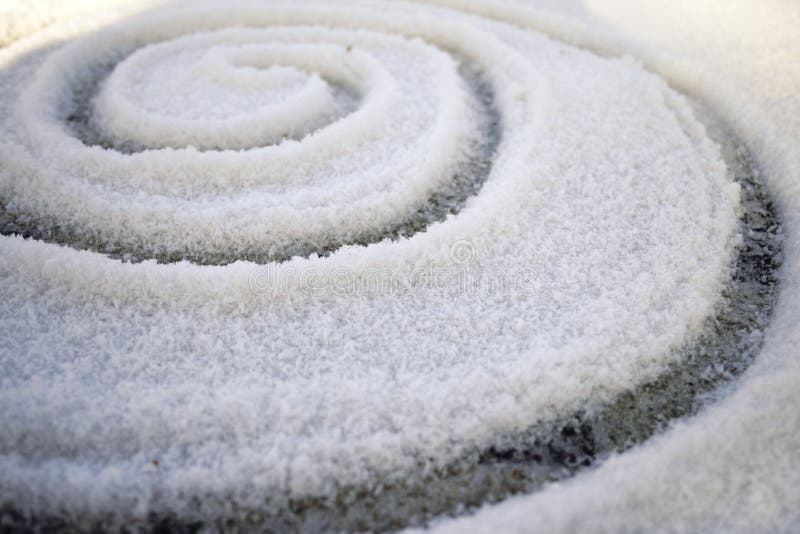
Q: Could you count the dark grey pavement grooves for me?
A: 3